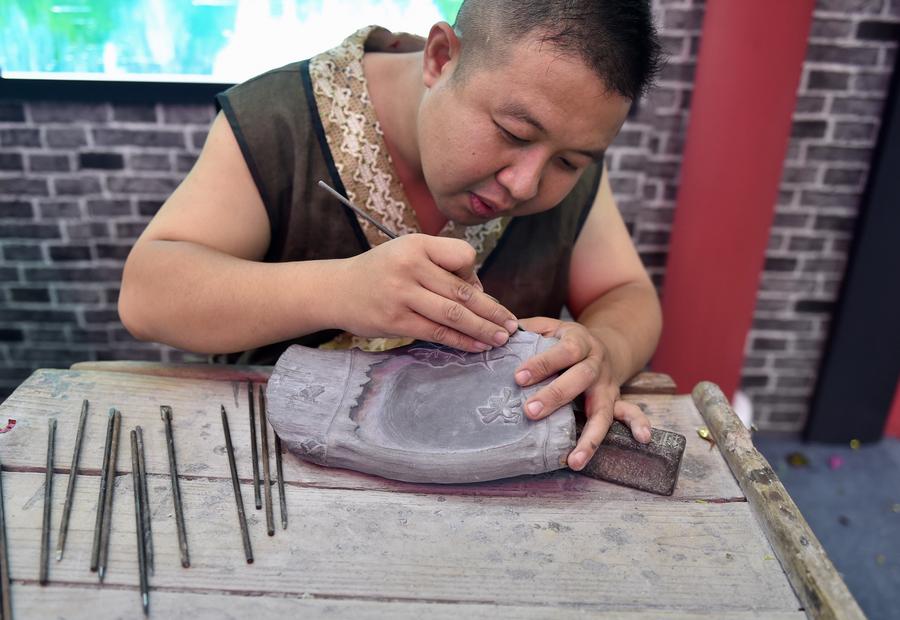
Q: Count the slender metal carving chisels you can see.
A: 13